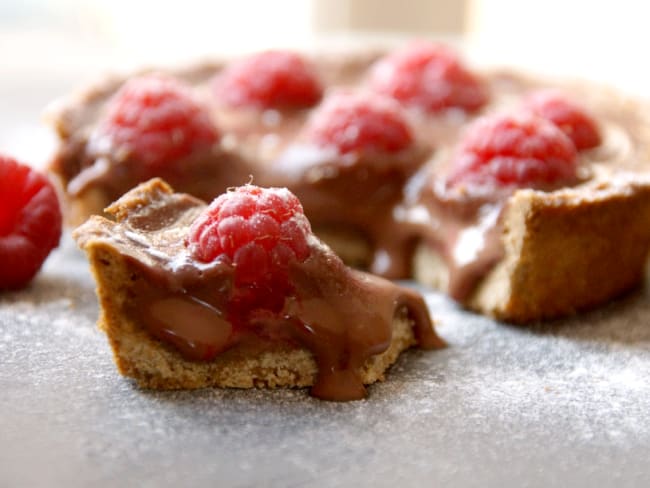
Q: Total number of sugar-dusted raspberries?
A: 7